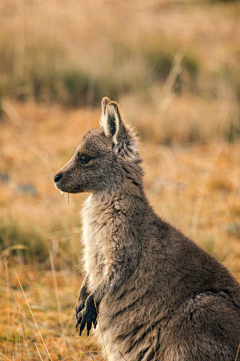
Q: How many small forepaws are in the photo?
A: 2